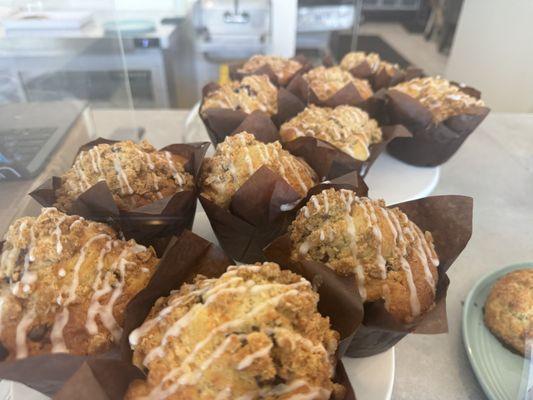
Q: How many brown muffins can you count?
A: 11